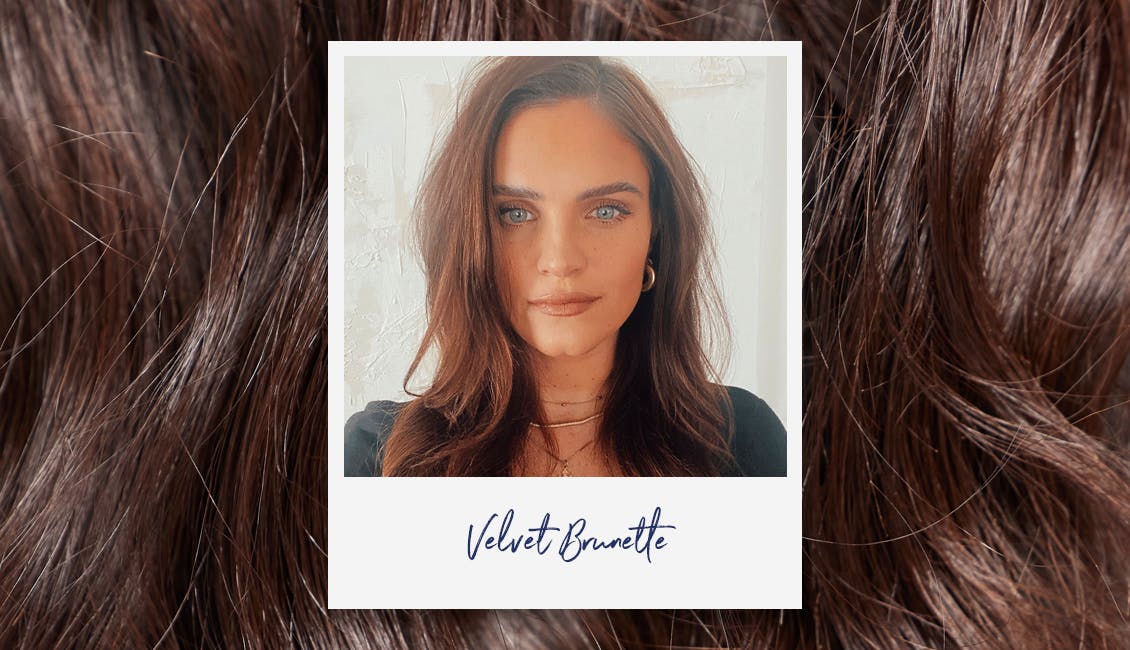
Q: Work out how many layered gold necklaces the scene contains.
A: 3